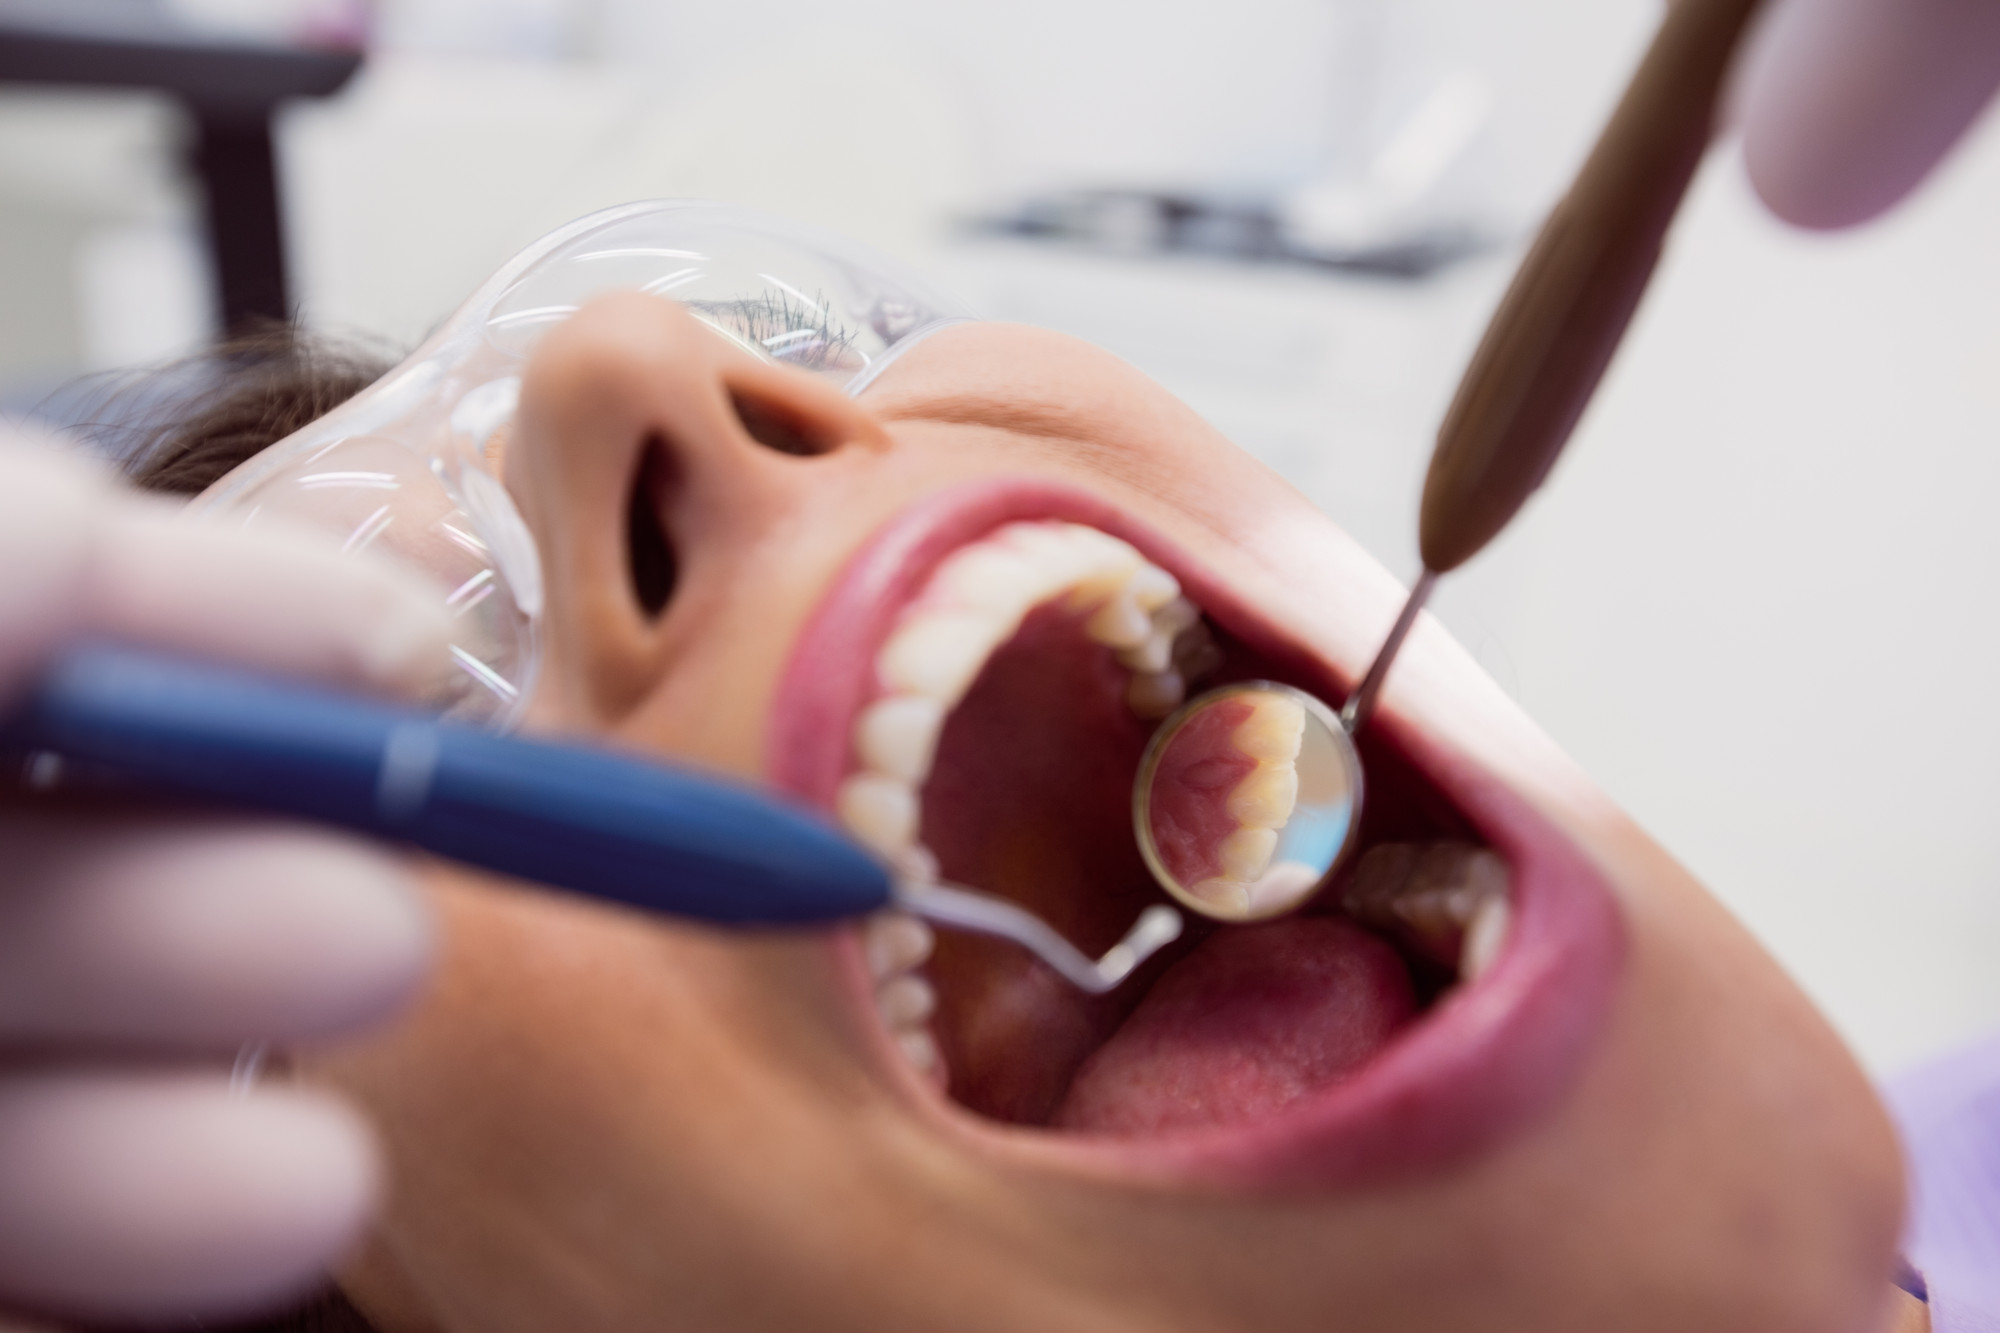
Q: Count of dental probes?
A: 1